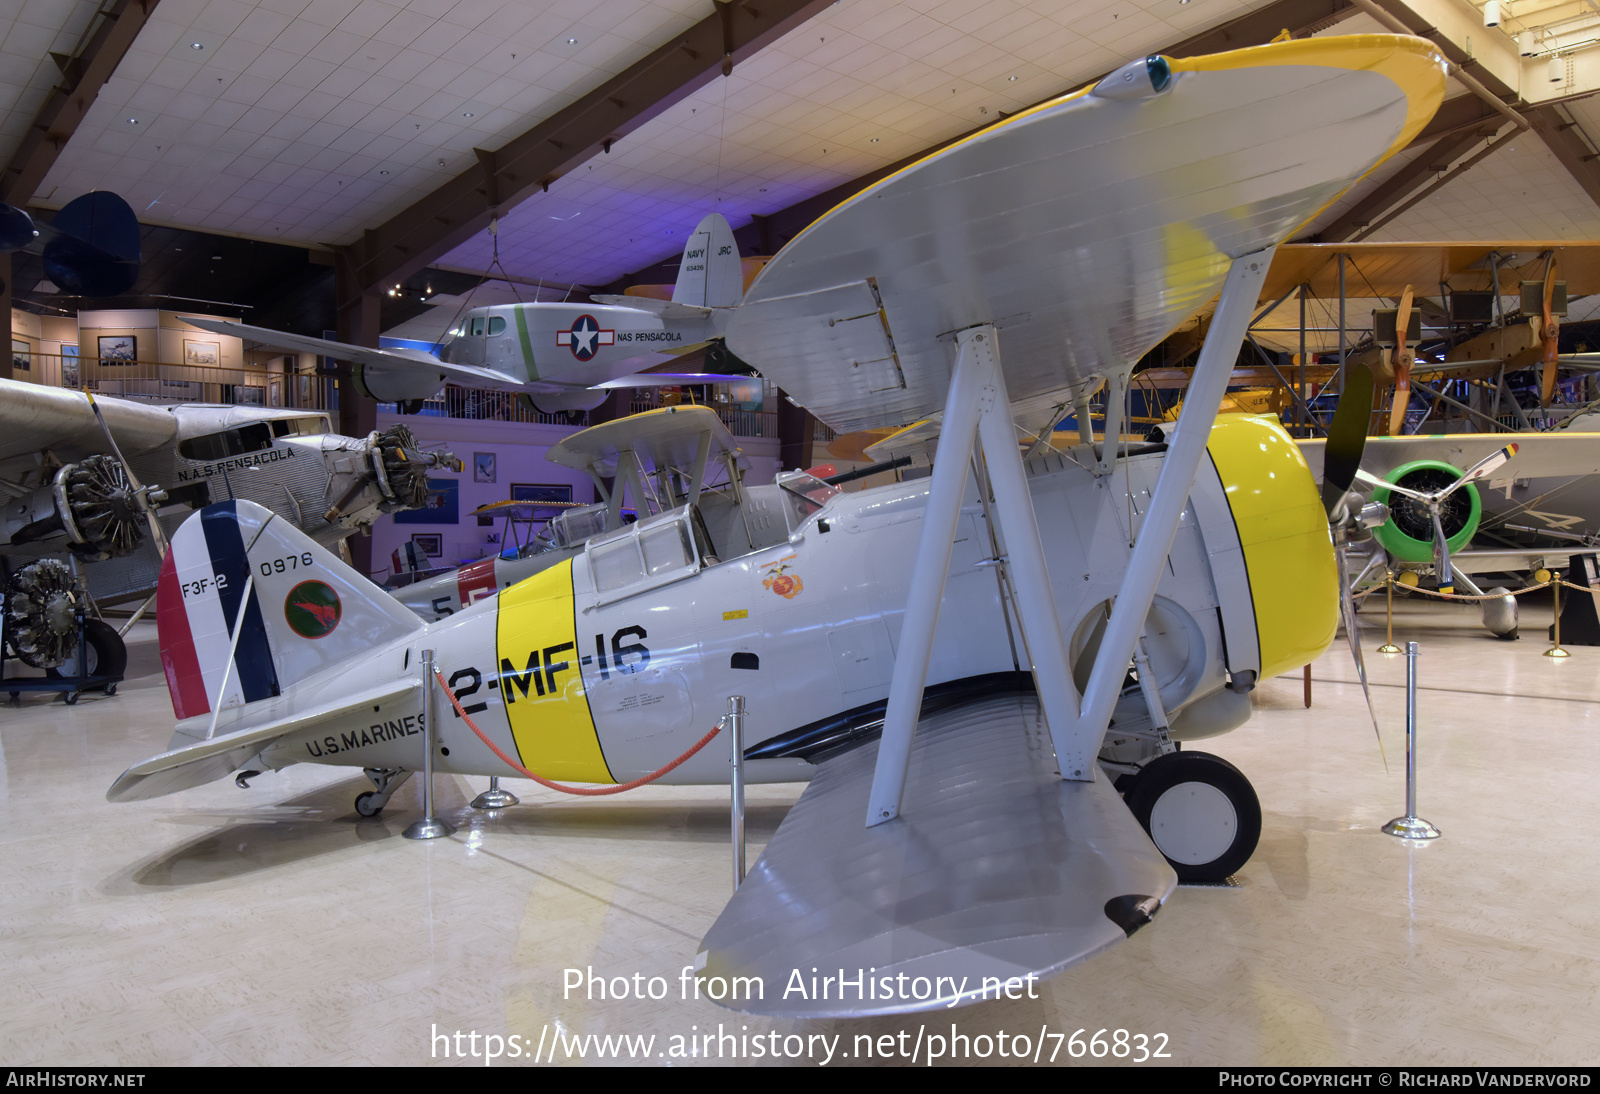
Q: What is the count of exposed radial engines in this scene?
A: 3